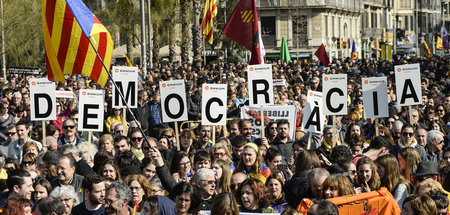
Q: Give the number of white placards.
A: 10